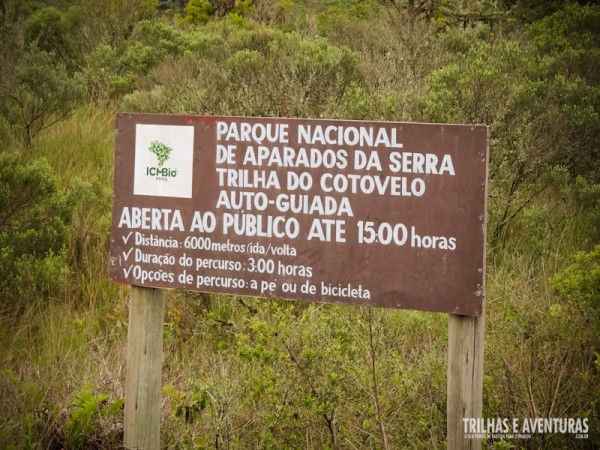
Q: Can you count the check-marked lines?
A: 3